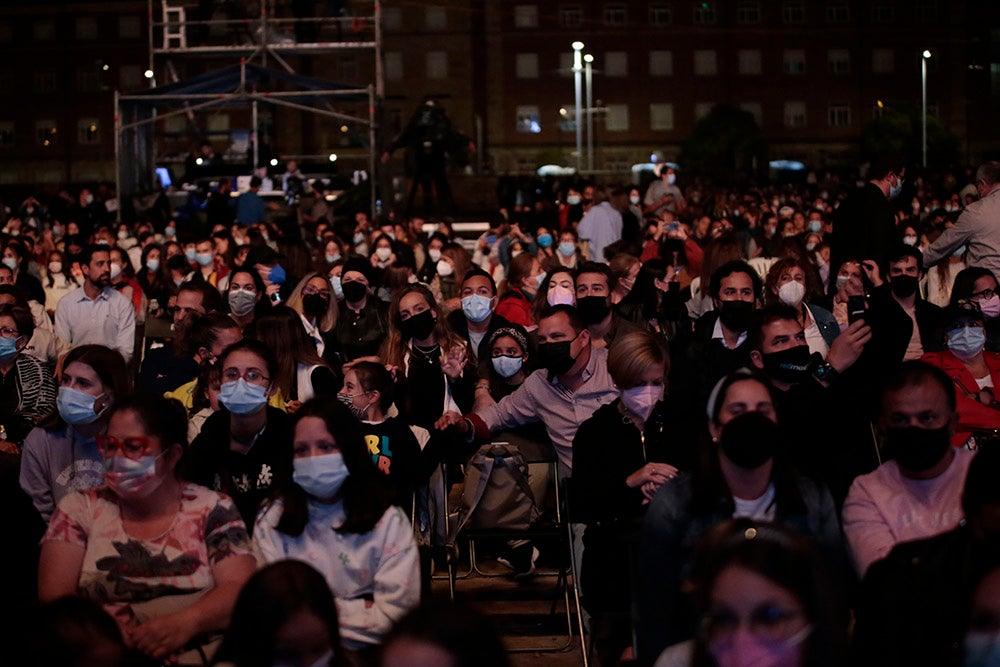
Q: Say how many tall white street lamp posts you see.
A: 3